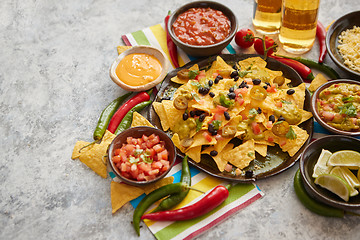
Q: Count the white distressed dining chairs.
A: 0